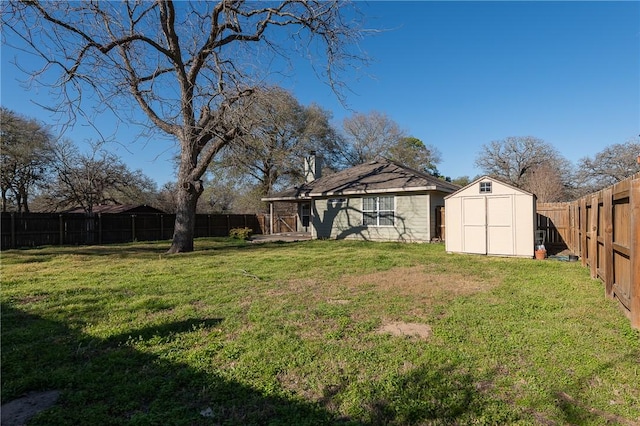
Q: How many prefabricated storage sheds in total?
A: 1